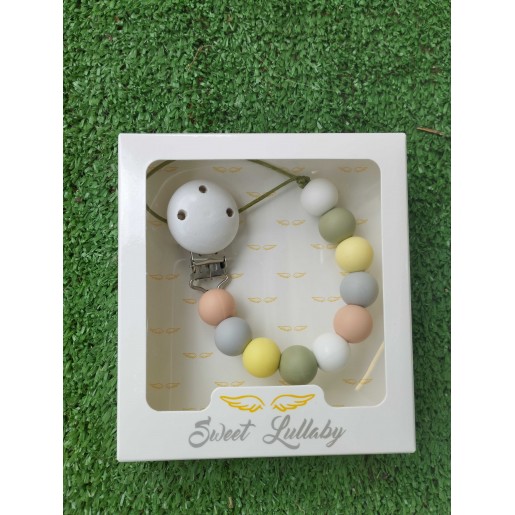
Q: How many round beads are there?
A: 10